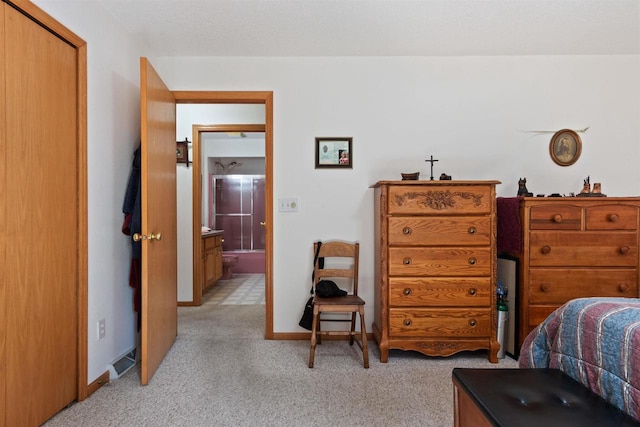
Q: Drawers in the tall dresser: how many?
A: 5